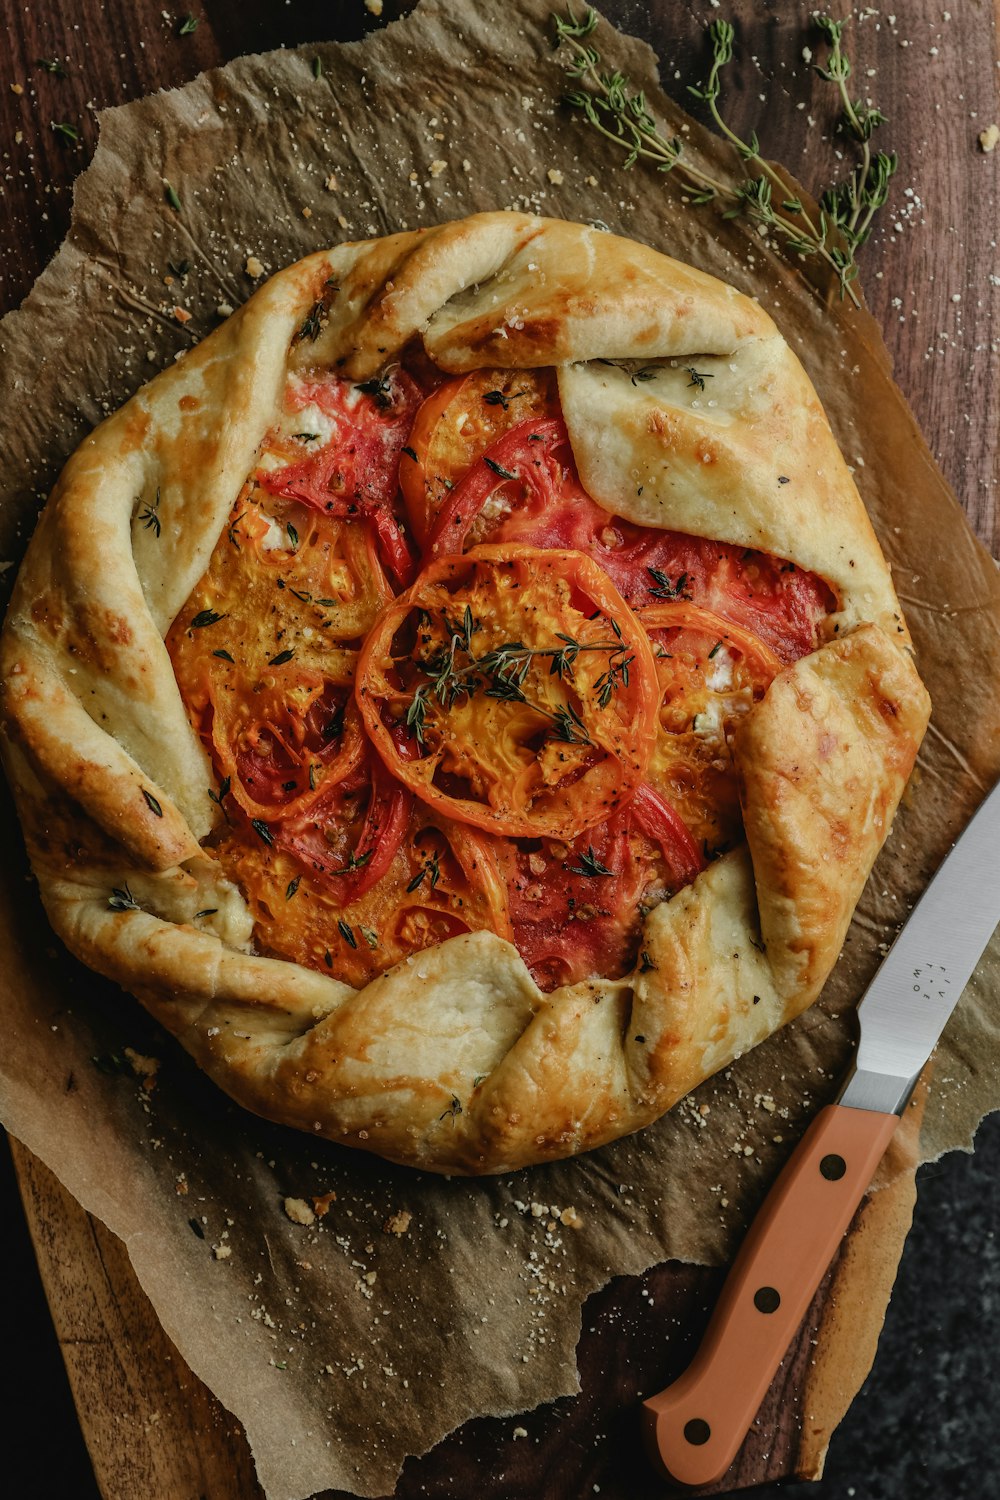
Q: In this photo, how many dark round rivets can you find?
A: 3